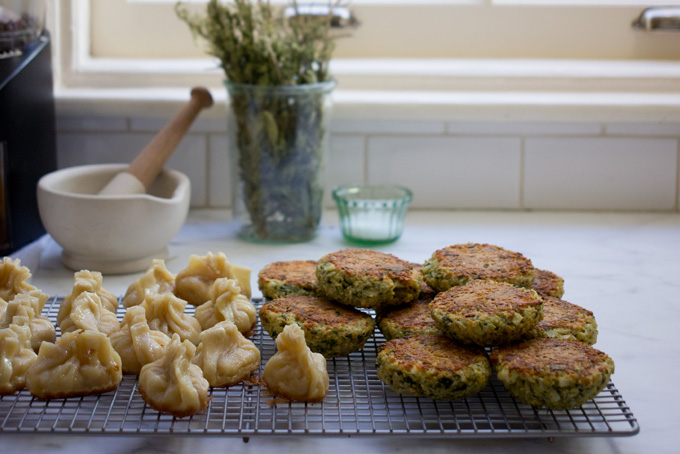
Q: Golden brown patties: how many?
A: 11